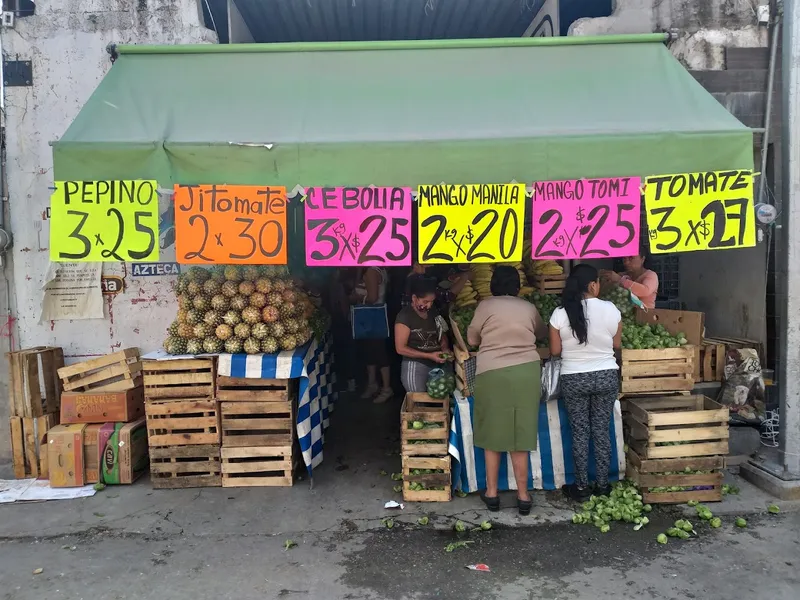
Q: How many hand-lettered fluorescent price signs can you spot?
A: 6